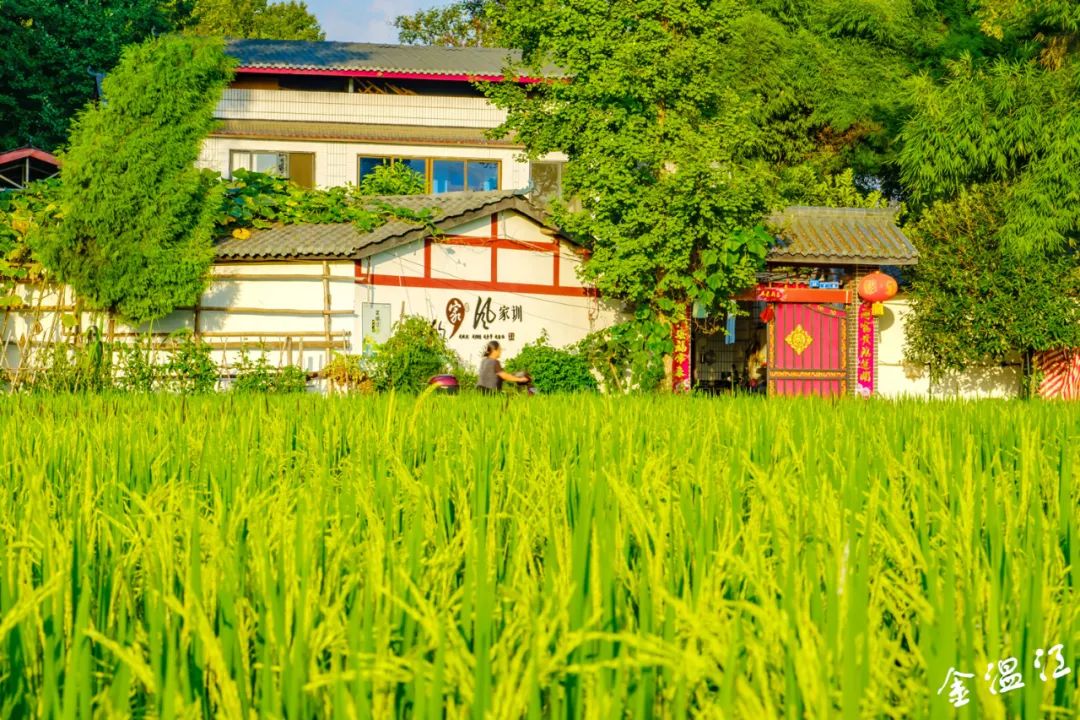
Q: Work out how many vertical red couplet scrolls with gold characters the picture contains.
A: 2